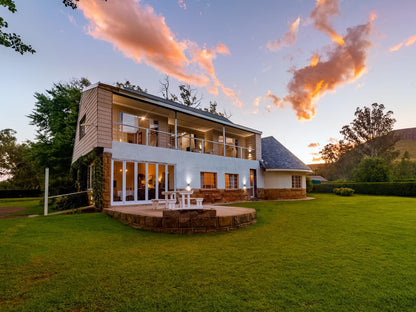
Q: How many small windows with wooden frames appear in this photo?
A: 3